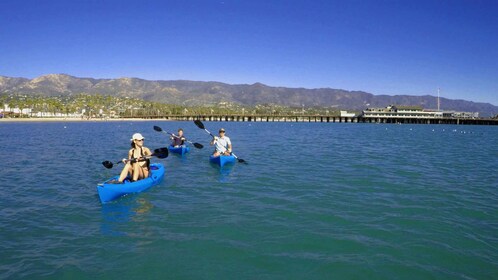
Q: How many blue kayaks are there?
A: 3